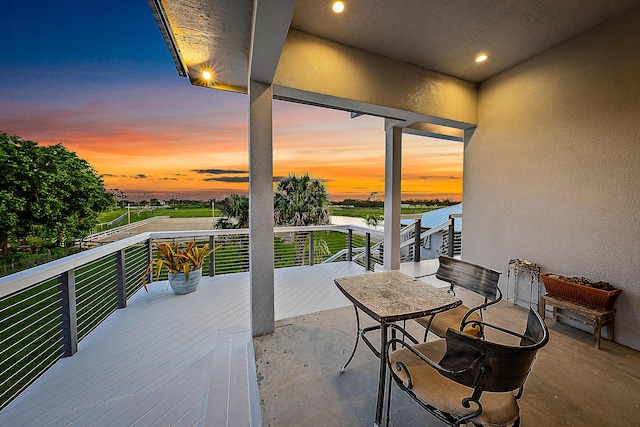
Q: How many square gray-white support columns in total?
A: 2